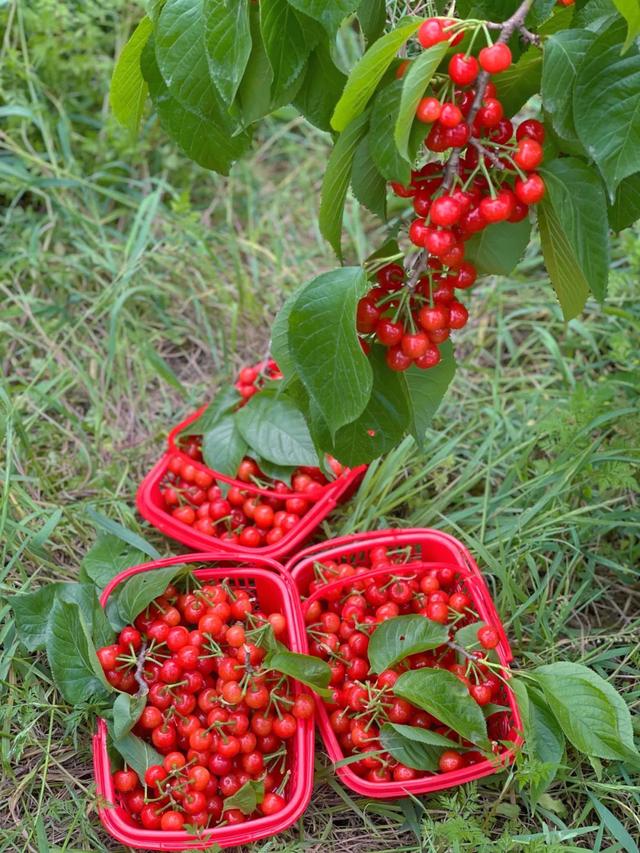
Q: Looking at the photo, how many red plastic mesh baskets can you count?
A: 3